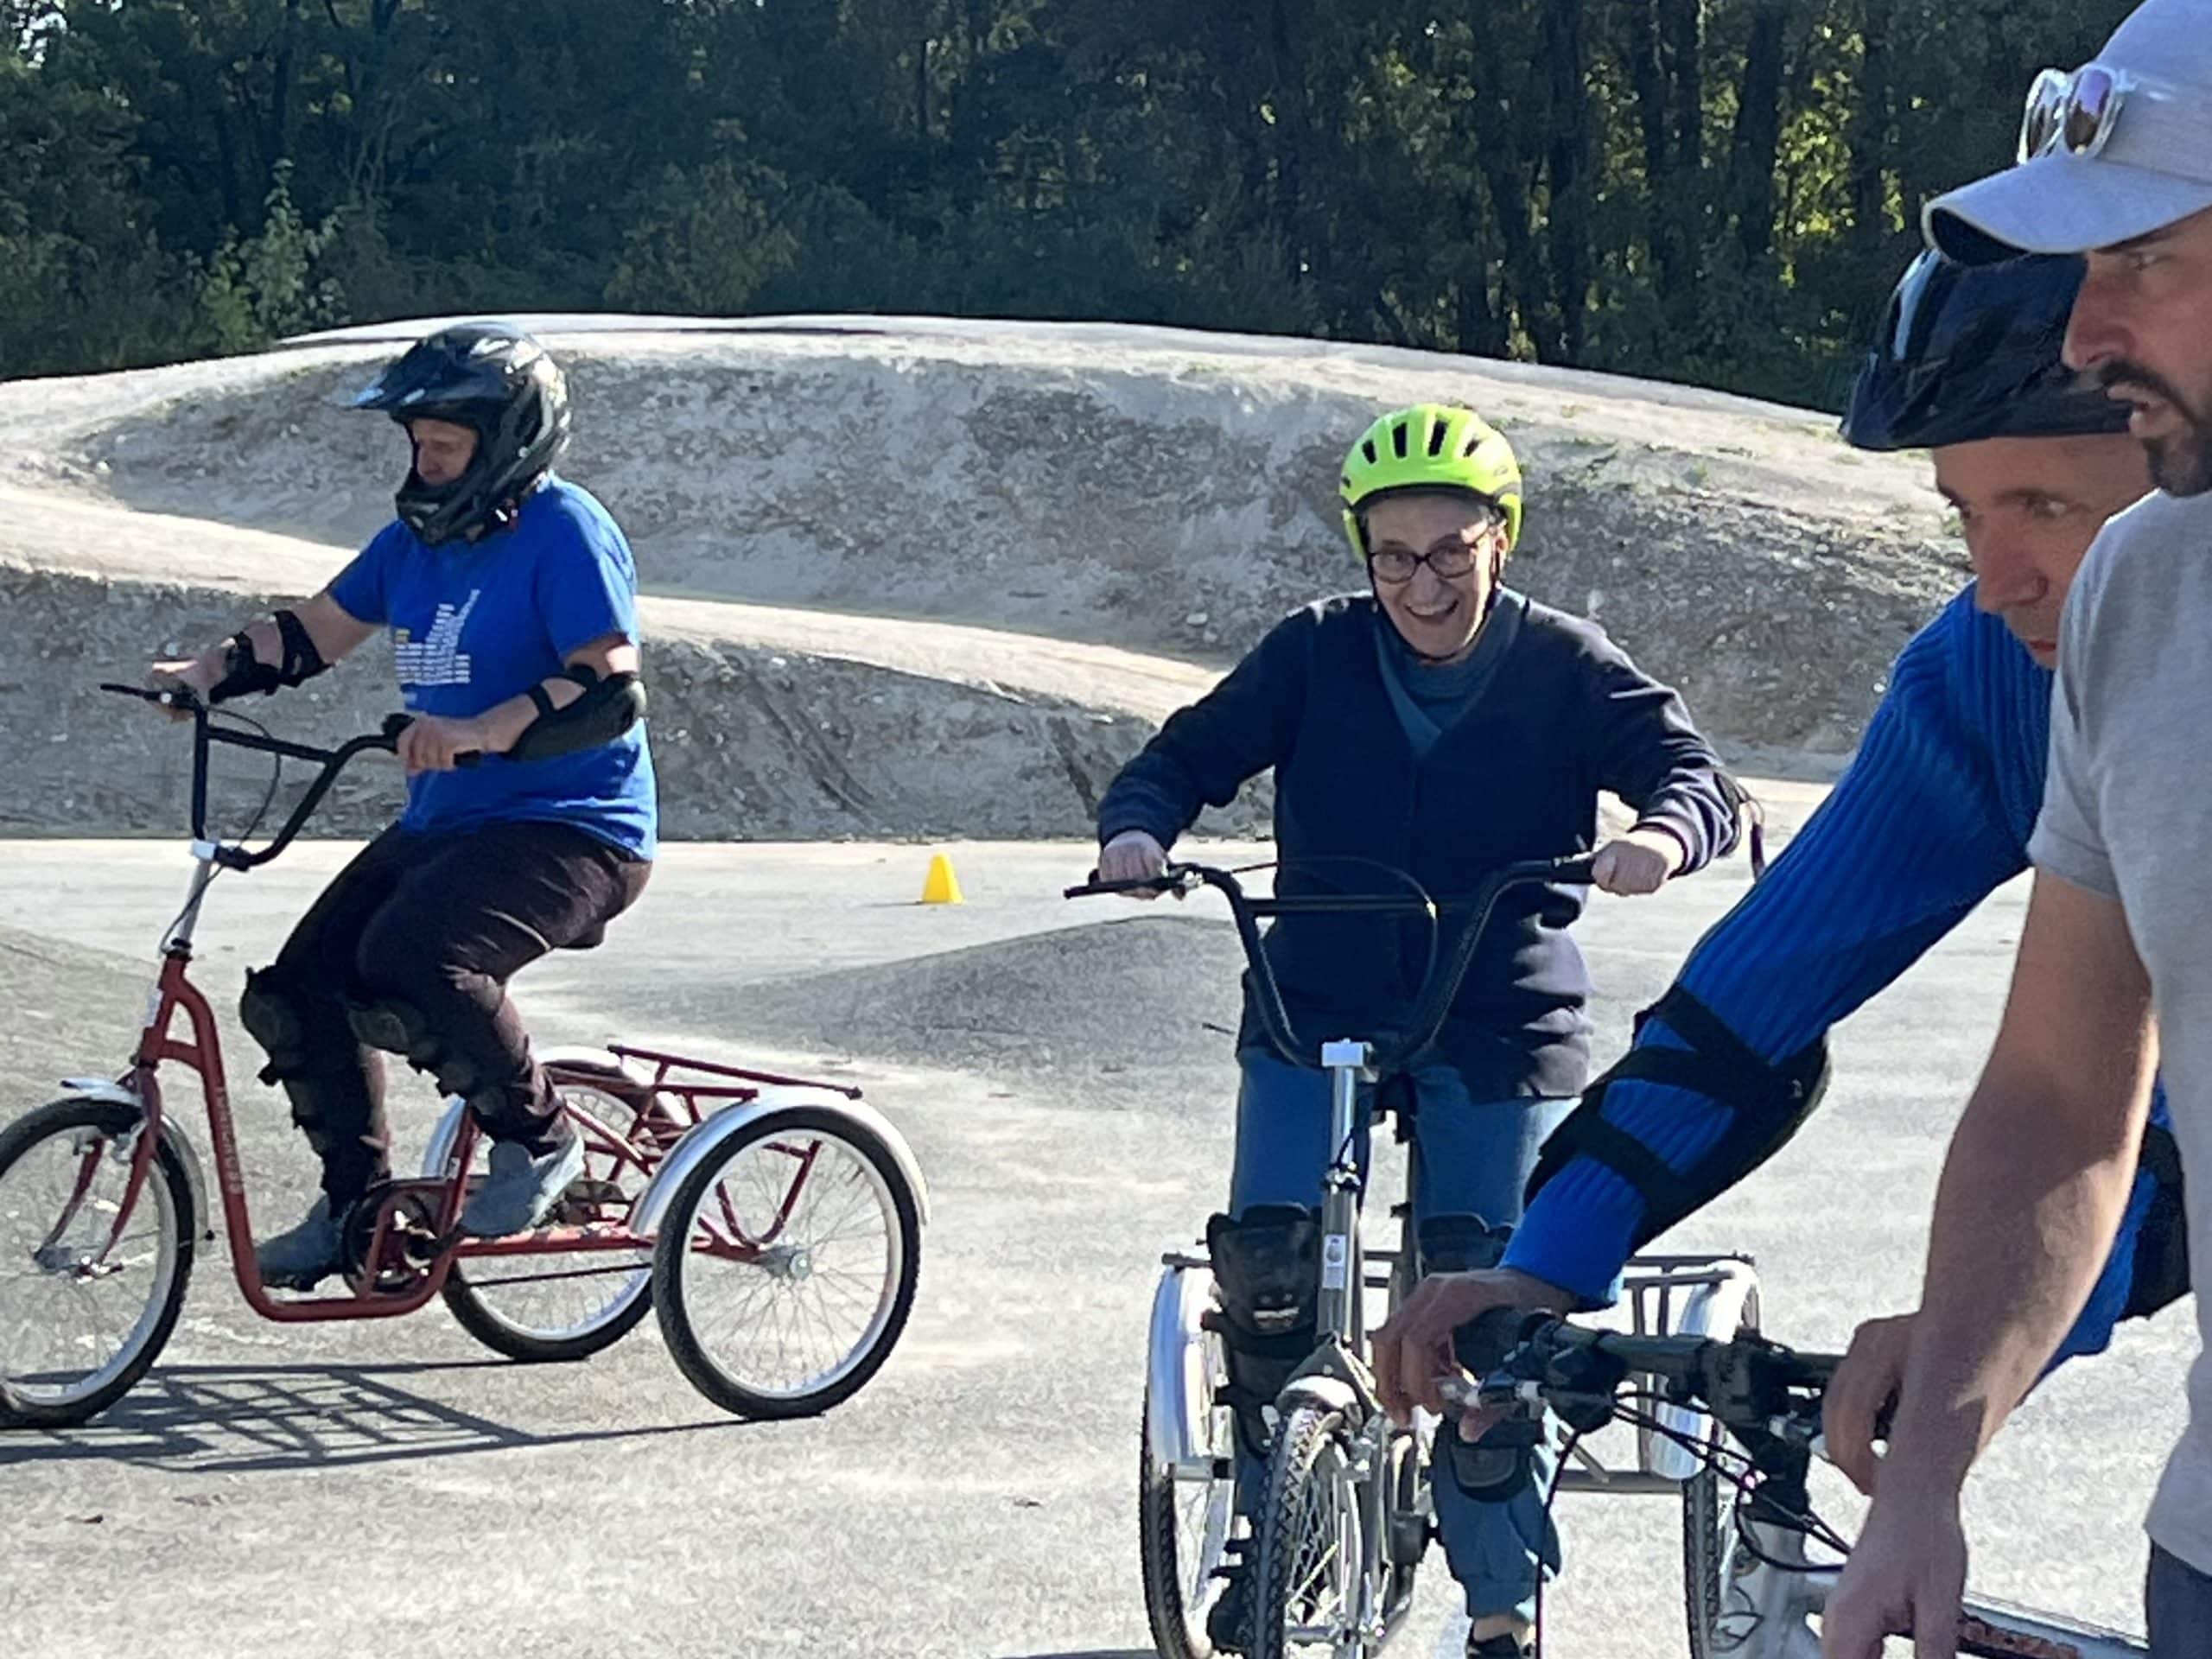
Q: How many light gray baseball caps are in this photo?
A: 1